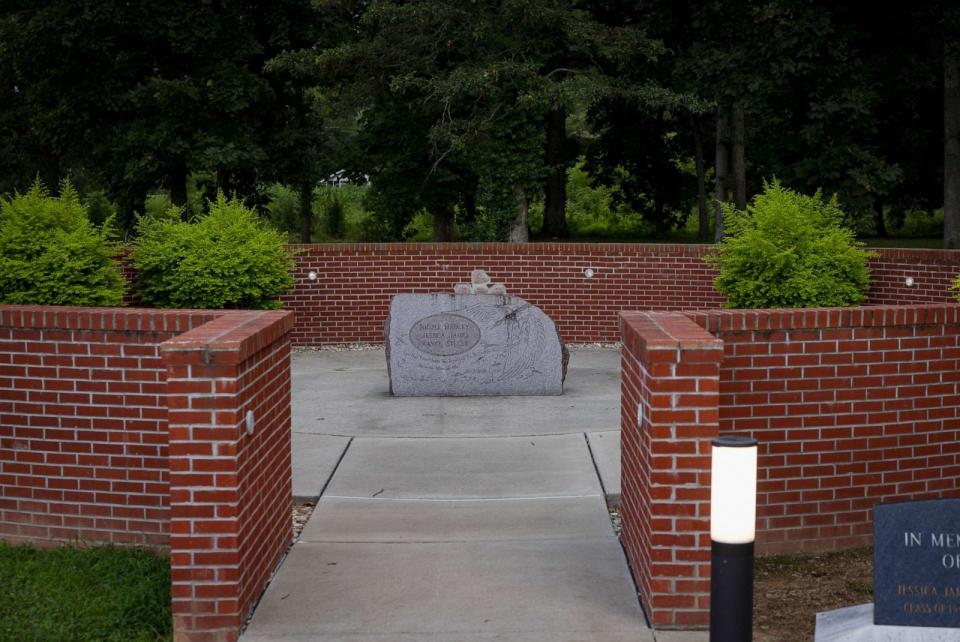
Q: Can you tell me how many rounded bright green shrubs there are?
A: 3